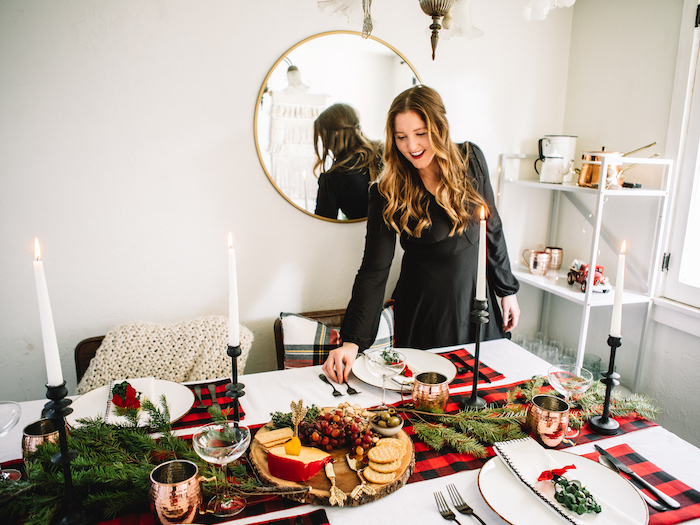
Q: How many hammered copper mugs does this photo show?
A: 4